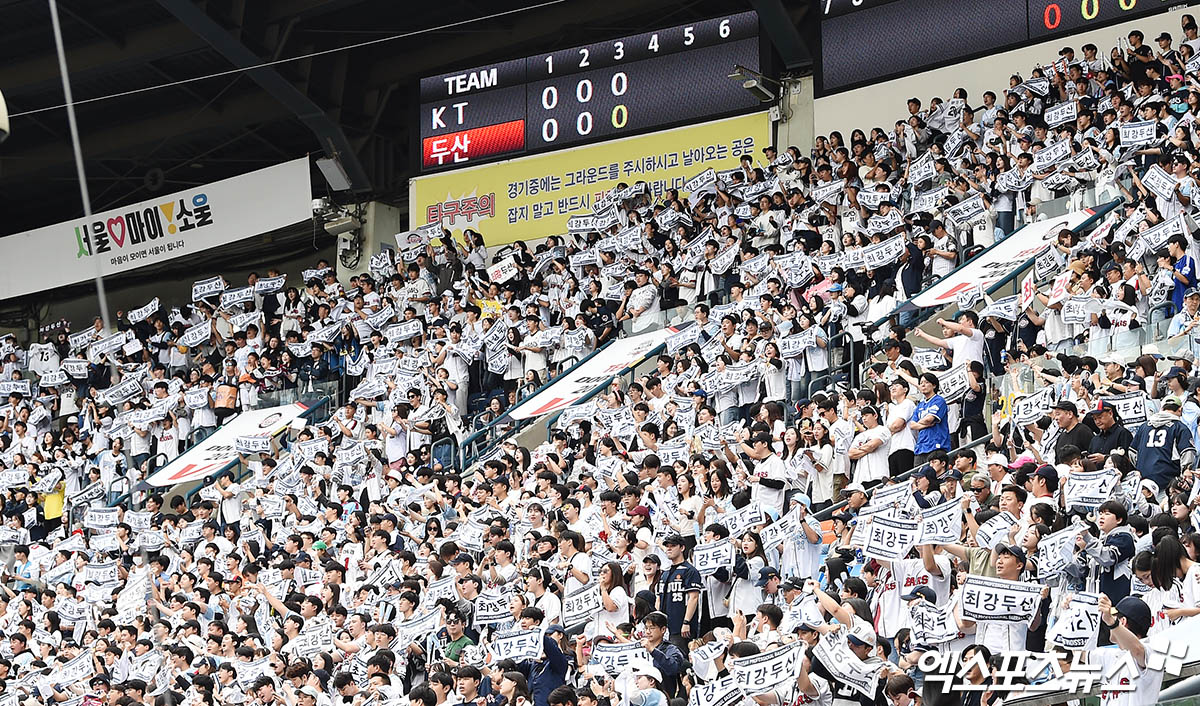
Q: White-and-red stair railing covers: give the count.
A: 3